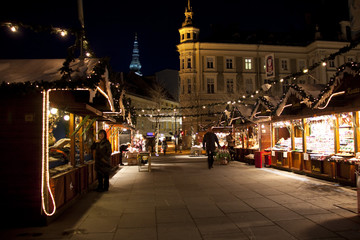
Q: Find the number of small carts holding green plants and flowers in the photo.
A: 1